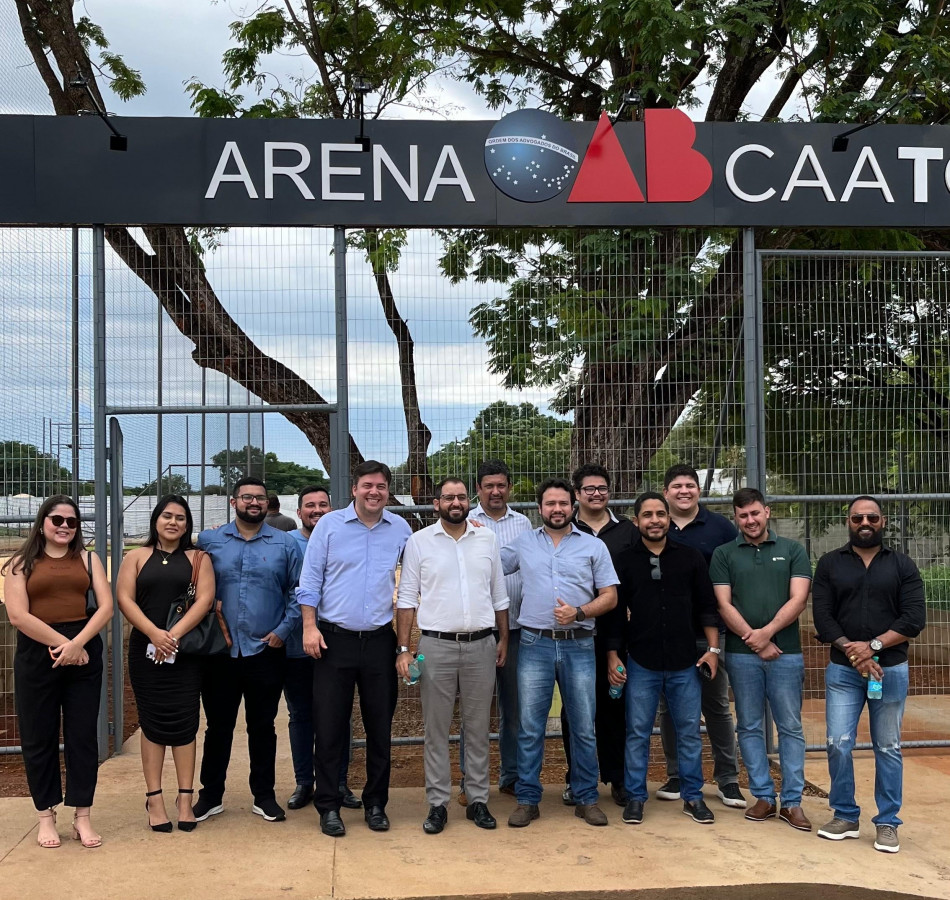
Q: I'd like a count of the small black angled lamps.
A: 4